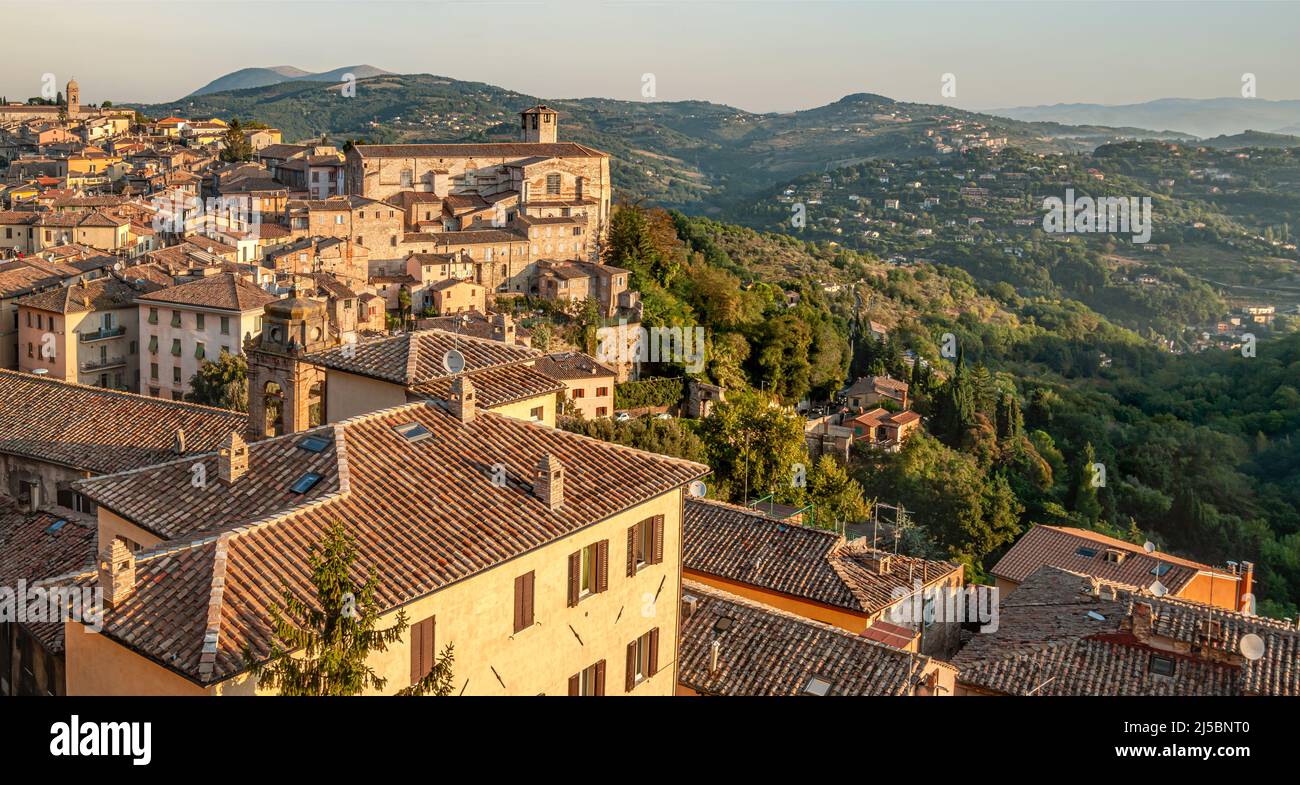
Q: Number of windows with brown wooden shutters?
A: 6